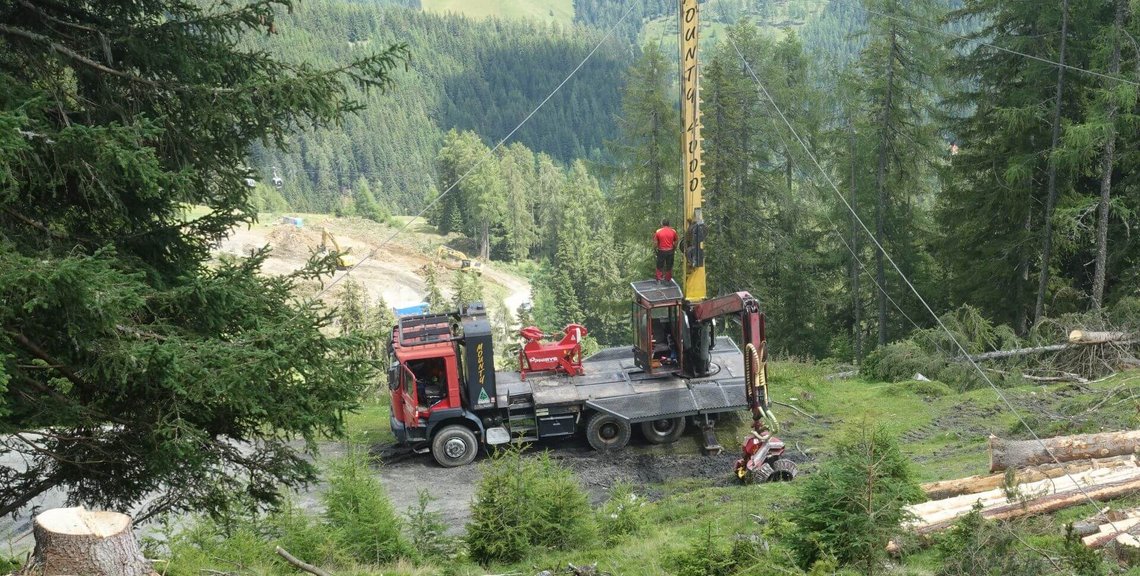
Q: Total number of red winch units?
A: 1